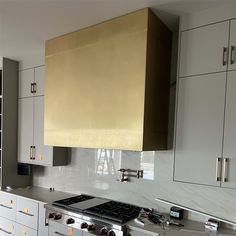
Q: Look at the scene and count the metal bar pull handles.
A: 12